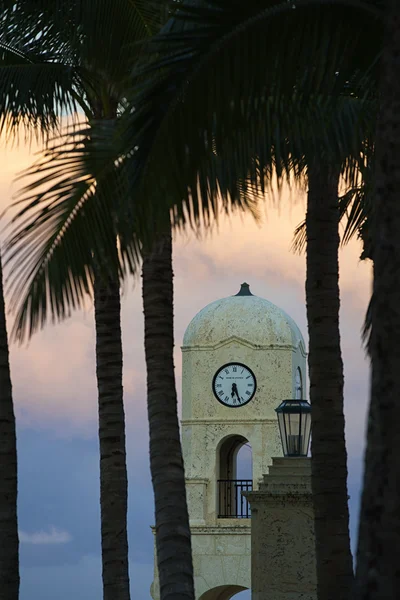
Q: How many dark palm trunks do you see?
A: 5